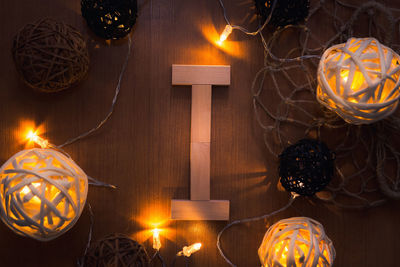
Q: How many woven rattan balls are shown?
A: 8